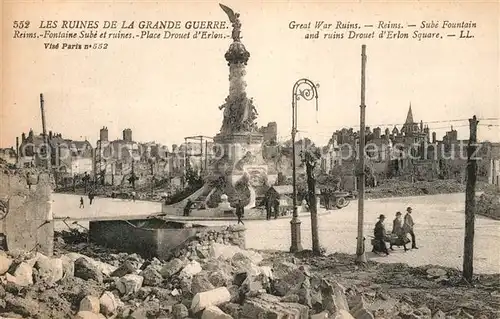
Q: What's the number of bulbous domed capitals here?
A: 1